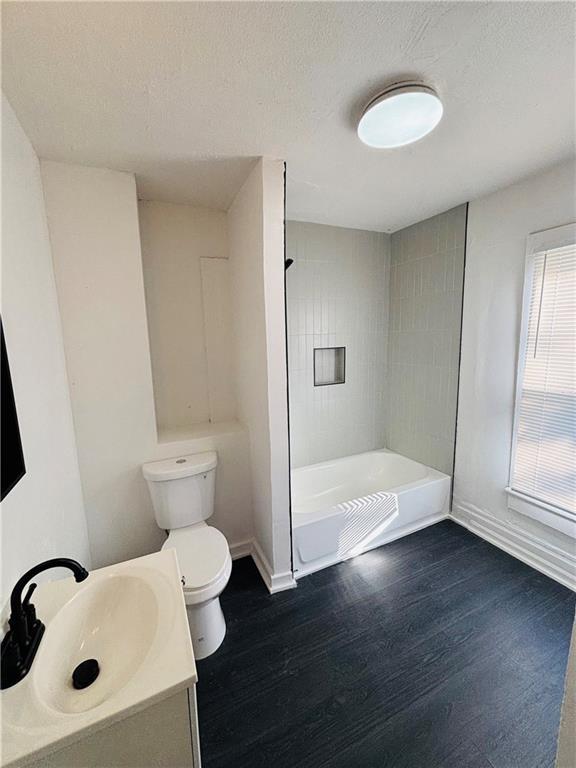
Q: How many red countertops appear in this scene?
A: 0